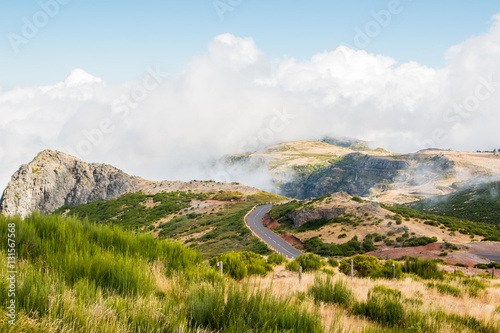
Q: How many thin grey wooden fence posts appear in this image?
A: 7